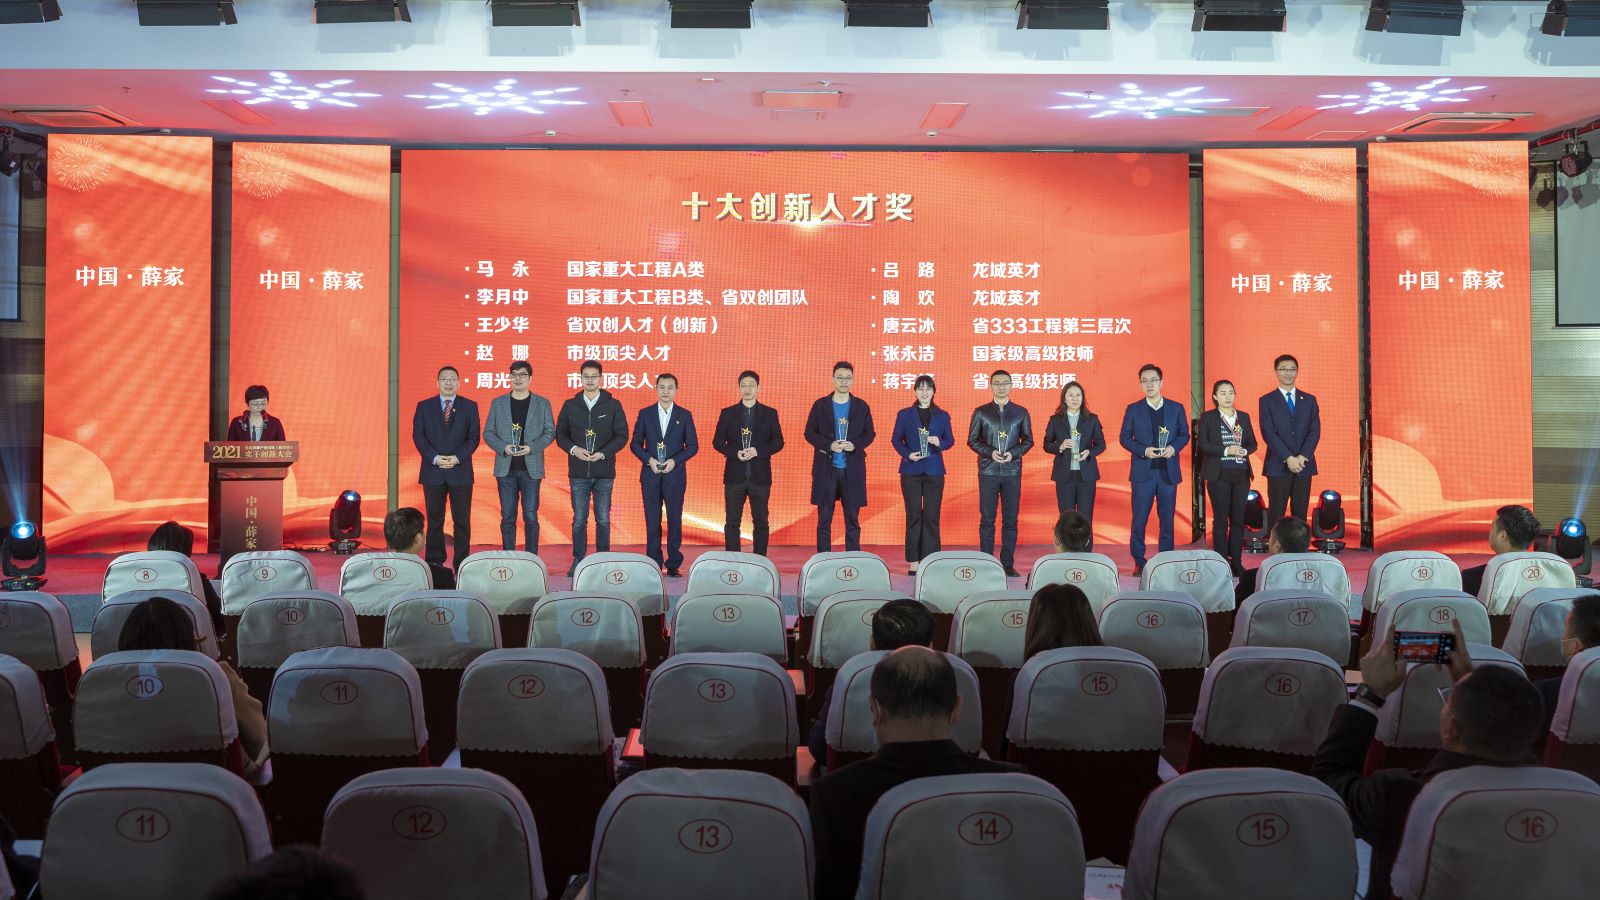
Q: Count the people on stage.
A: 13